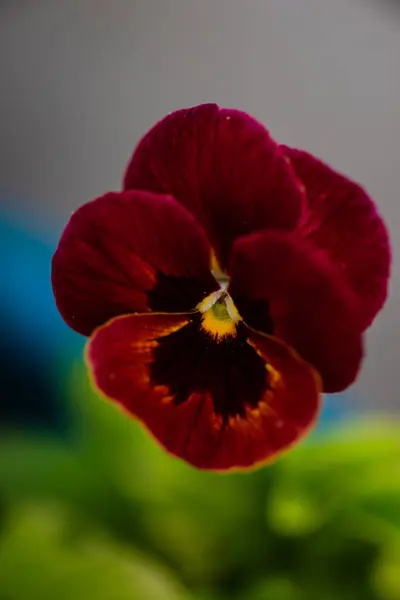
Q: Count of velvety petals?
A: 5